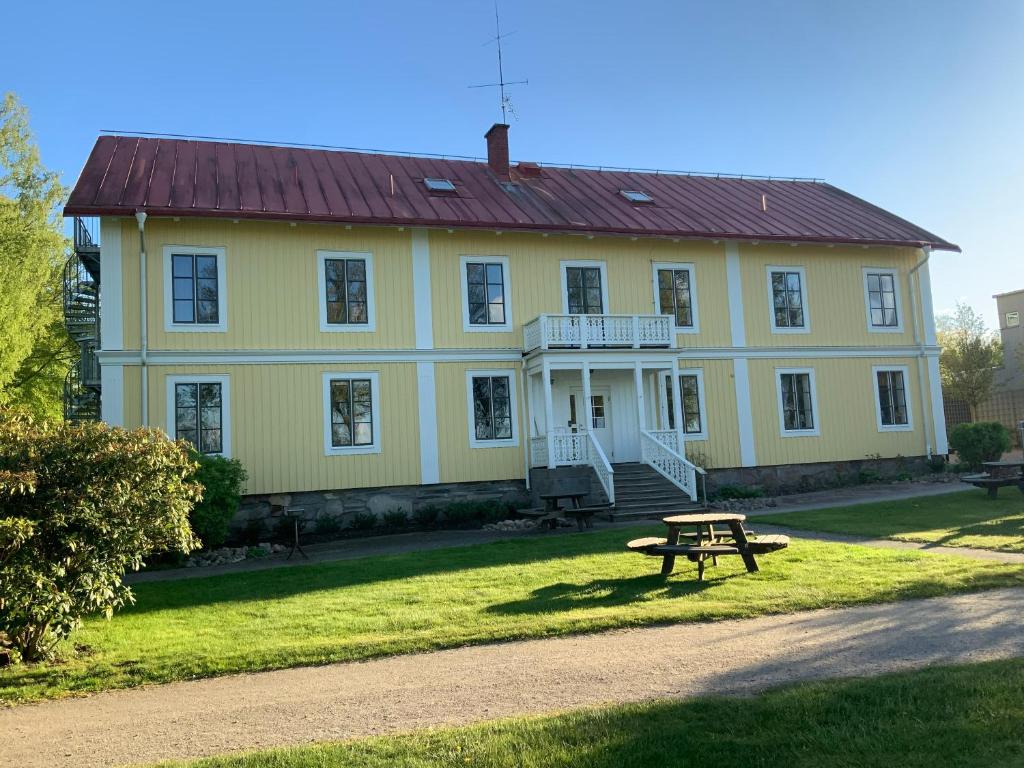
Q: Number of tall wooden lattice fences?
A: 1